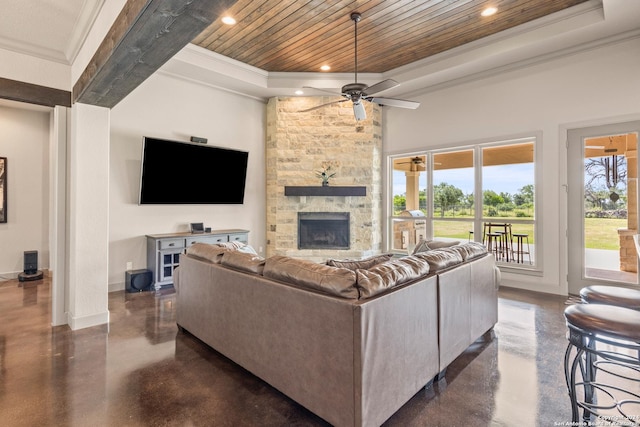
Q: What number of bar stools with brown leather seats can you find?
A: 2